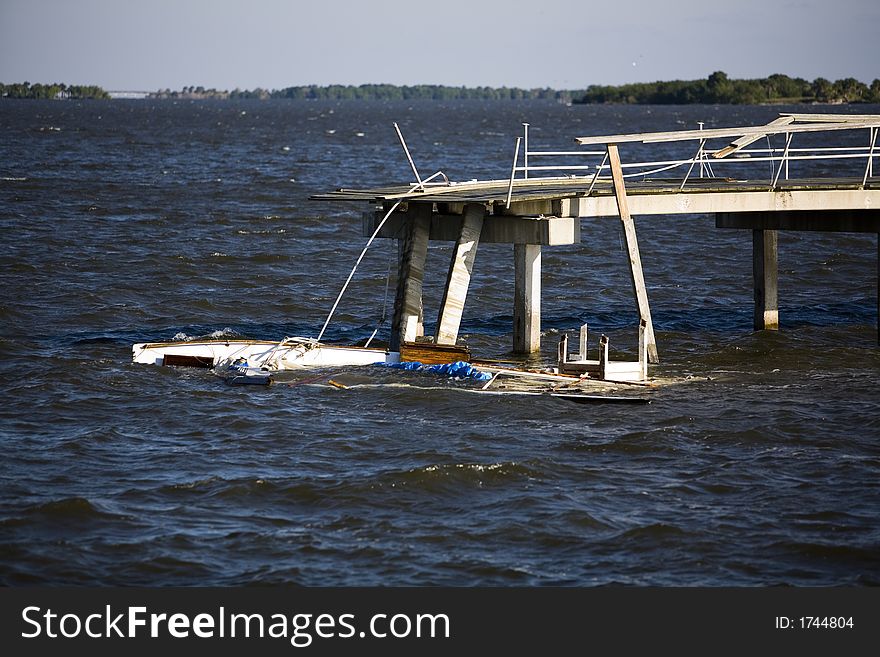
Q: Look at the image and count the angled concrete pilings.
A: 2